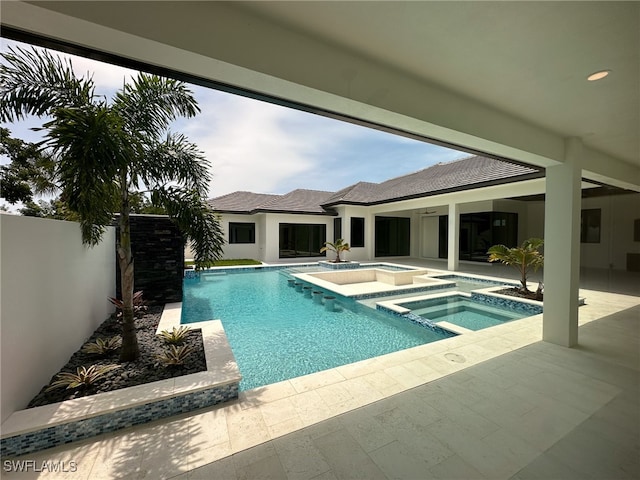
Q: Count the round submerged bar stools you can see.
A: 5